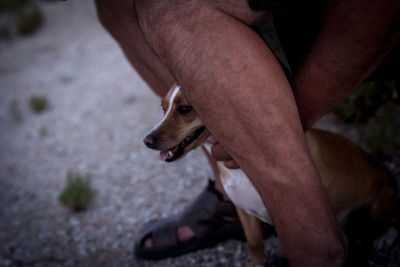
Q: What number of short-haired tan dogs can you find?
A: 1